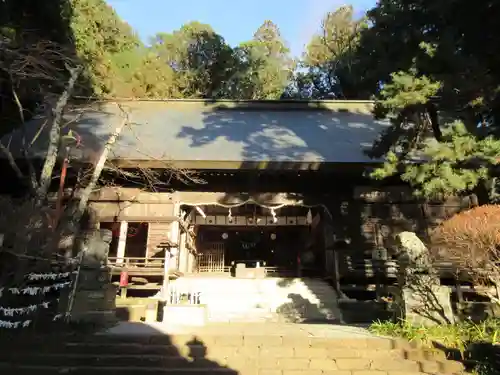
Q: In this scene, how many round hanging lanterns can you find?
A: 2